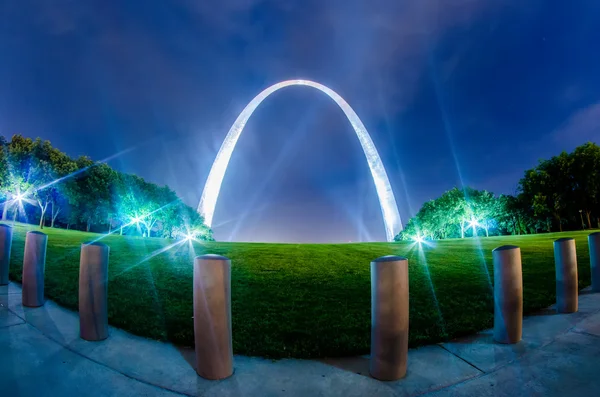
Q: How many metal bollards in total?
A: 8